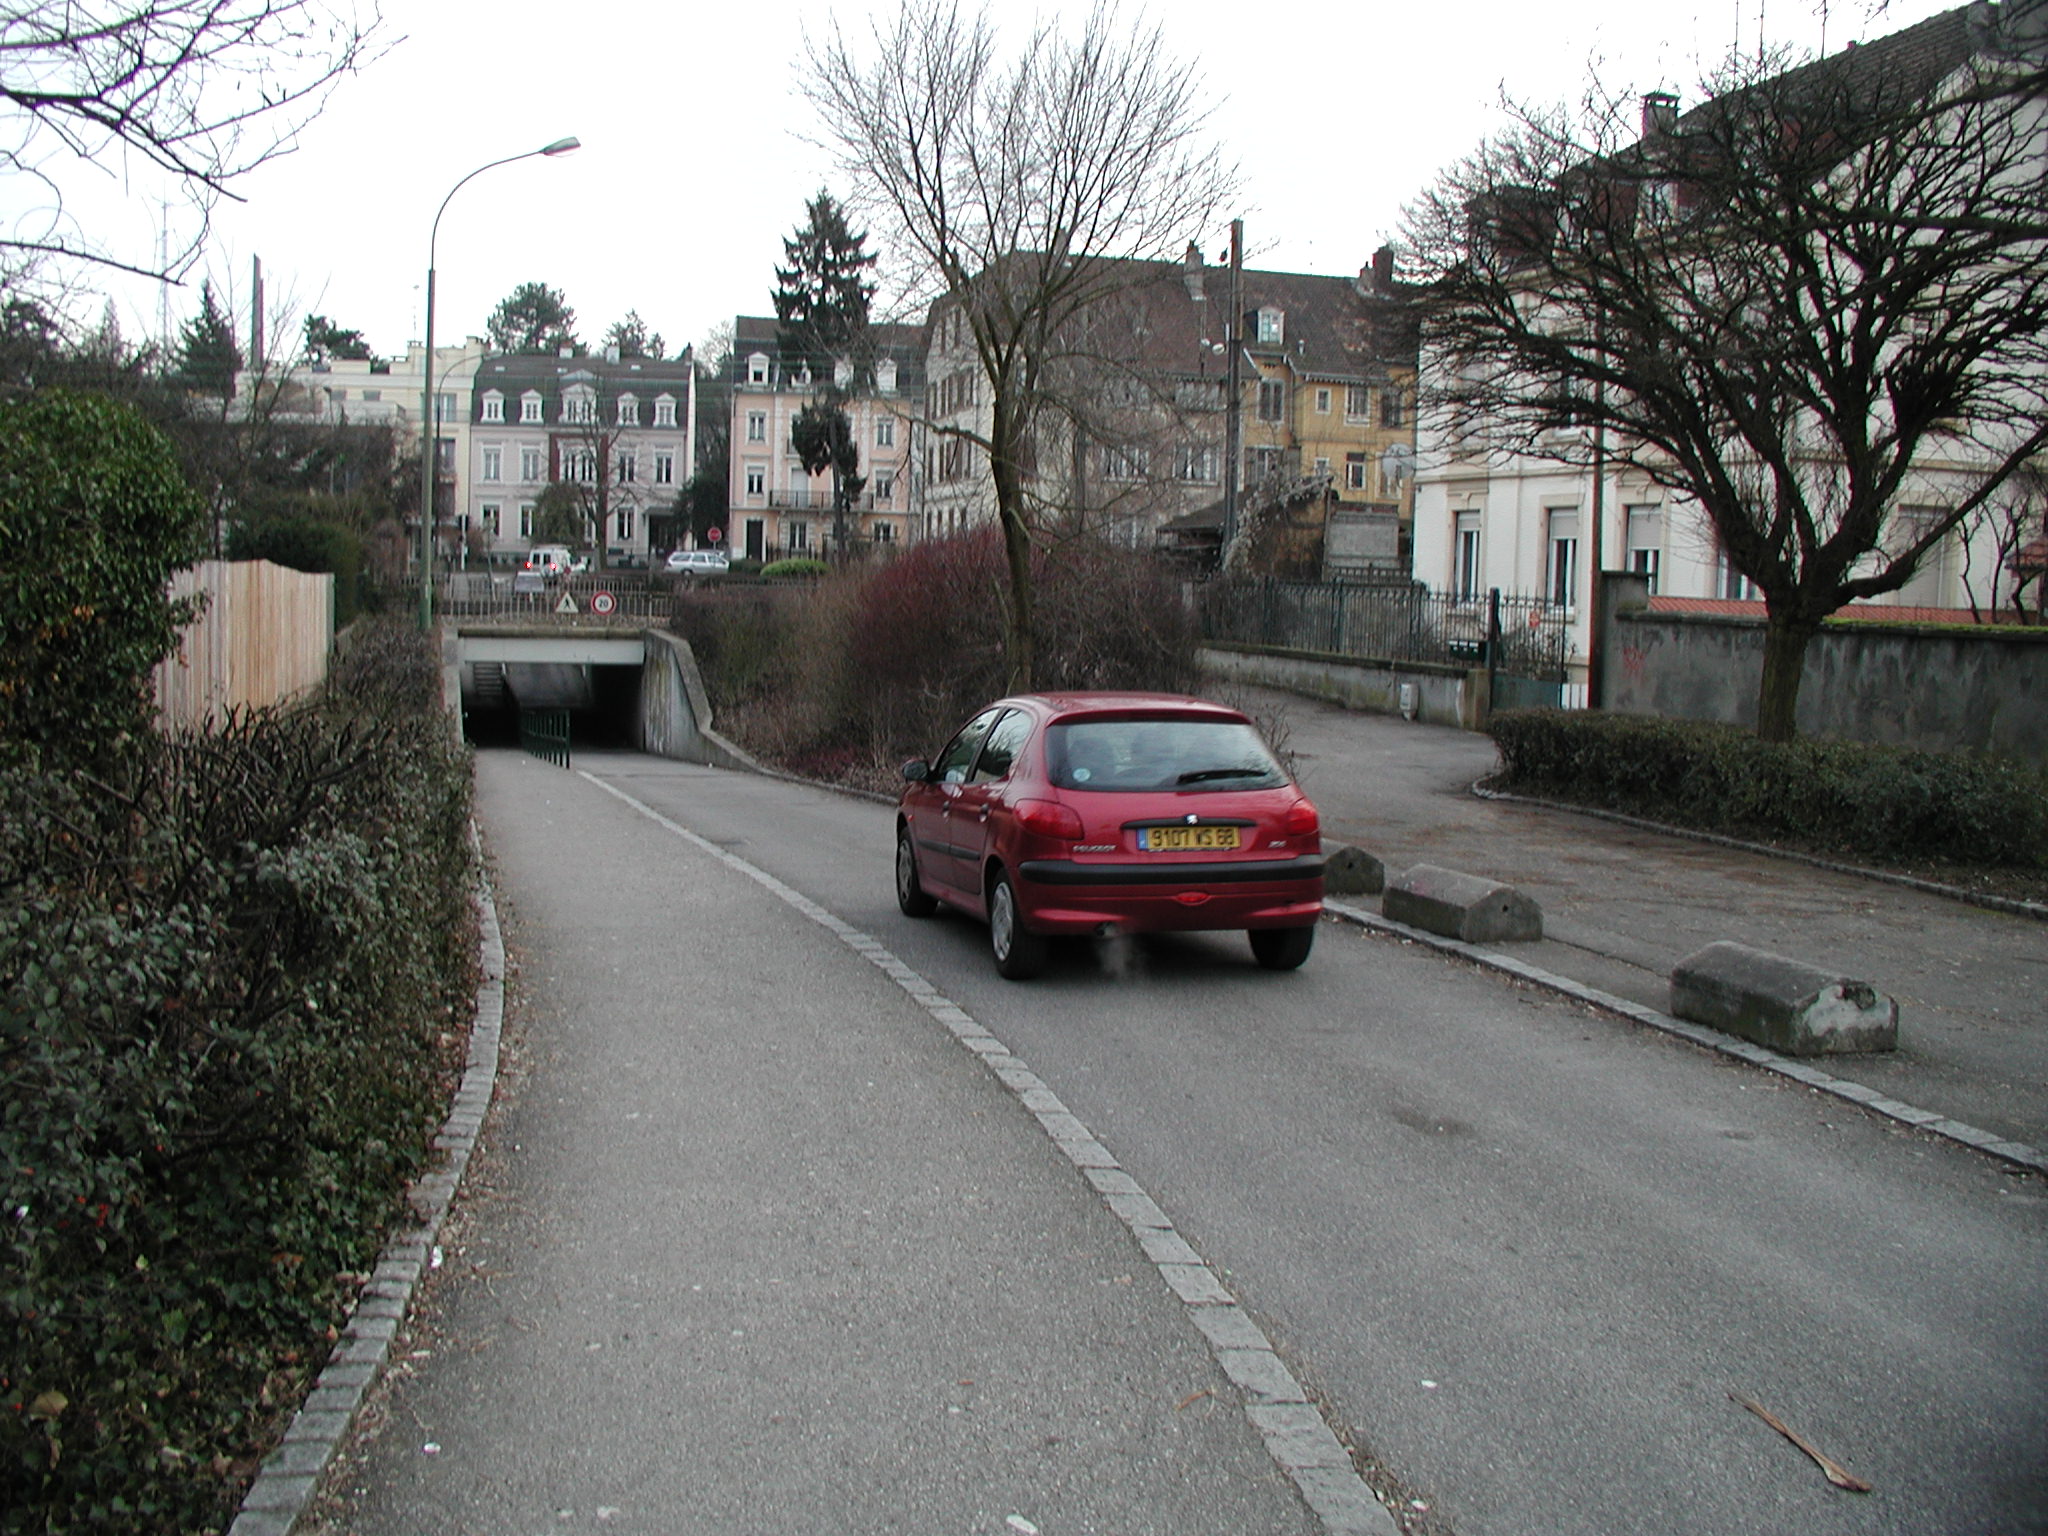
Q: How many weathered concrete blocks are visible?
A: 3